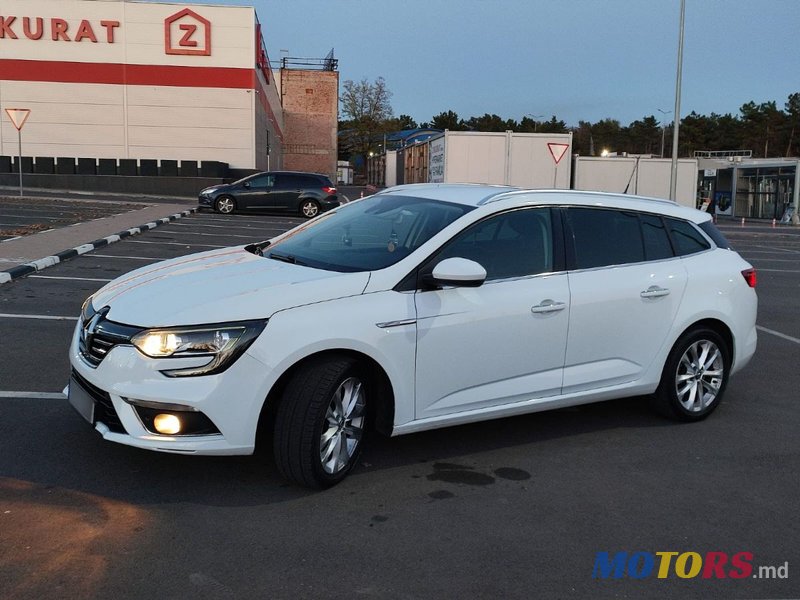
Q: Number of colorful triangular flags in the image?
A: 0